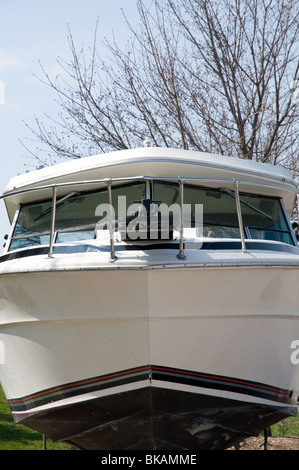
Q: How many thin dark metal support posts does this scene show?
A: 2